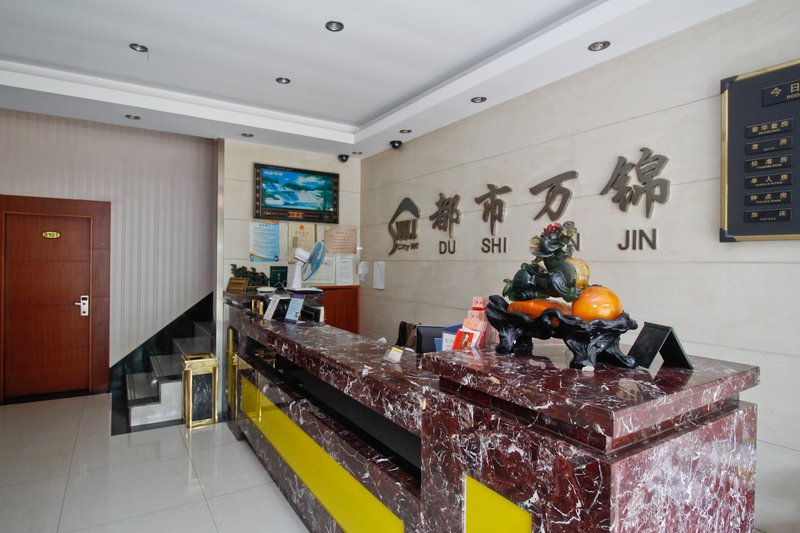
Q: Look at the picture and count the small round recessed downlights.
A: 9